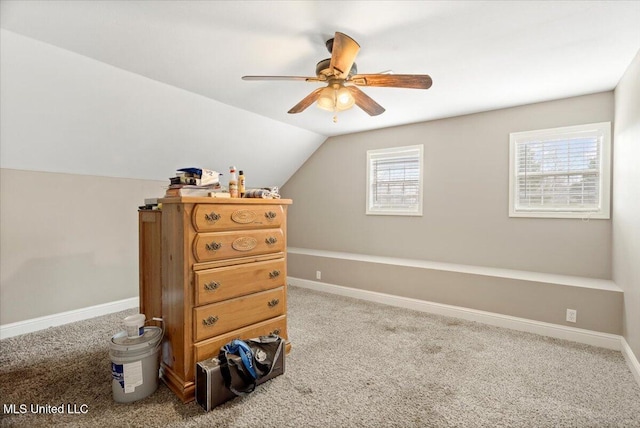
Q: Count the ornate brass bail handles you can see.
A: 9